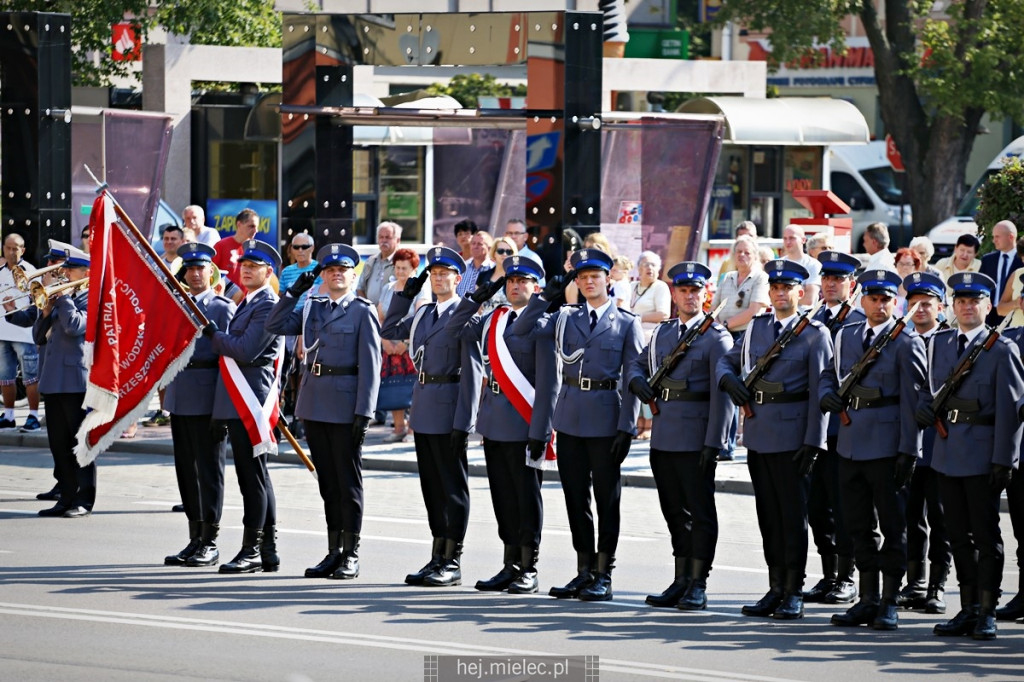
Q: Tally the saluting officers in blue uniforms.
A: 4